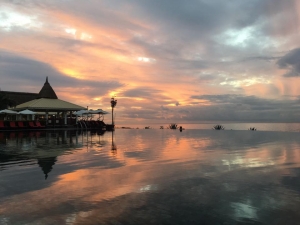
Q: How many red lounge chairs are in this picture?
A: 5